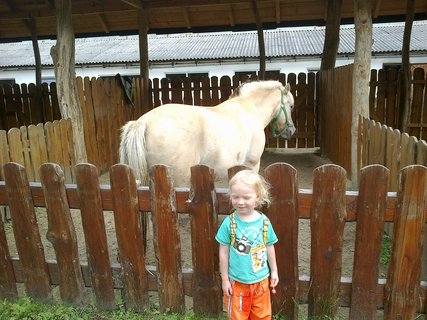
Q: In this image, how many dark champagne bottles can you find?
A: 0